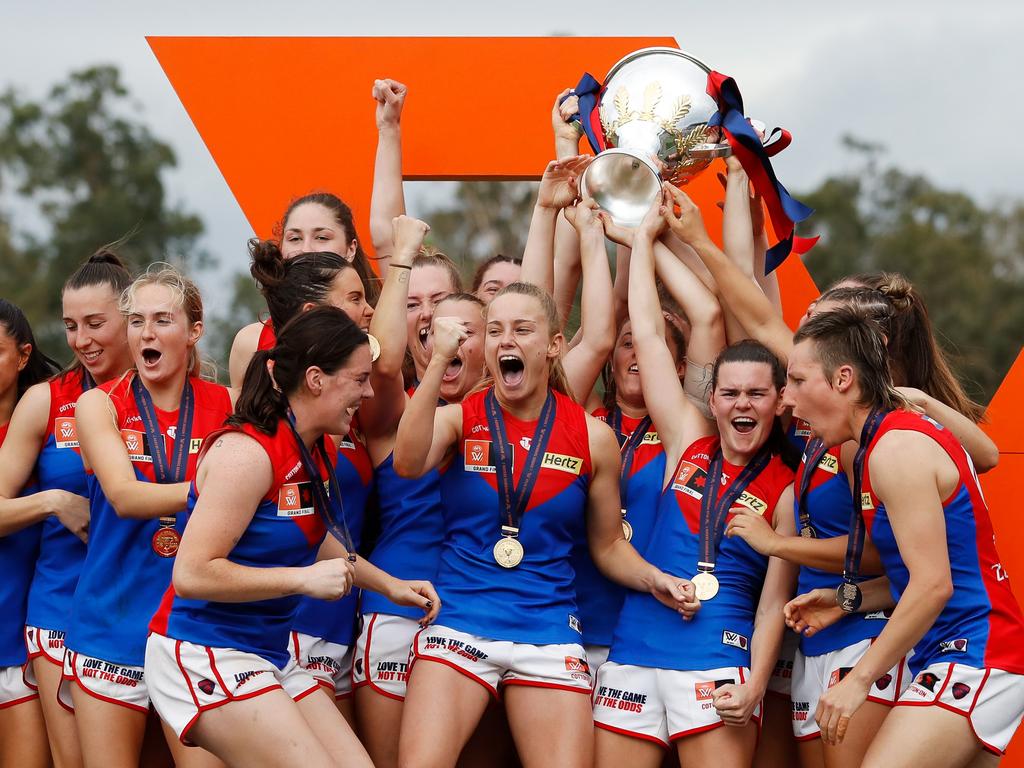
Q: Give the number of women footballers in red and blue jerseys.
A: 15